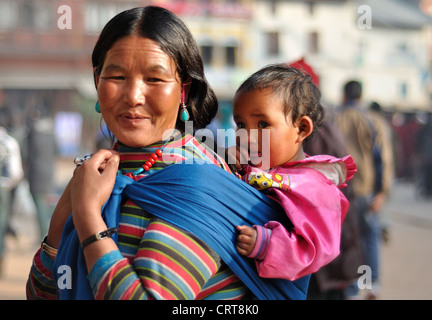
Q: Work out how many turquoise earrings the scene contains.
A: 2